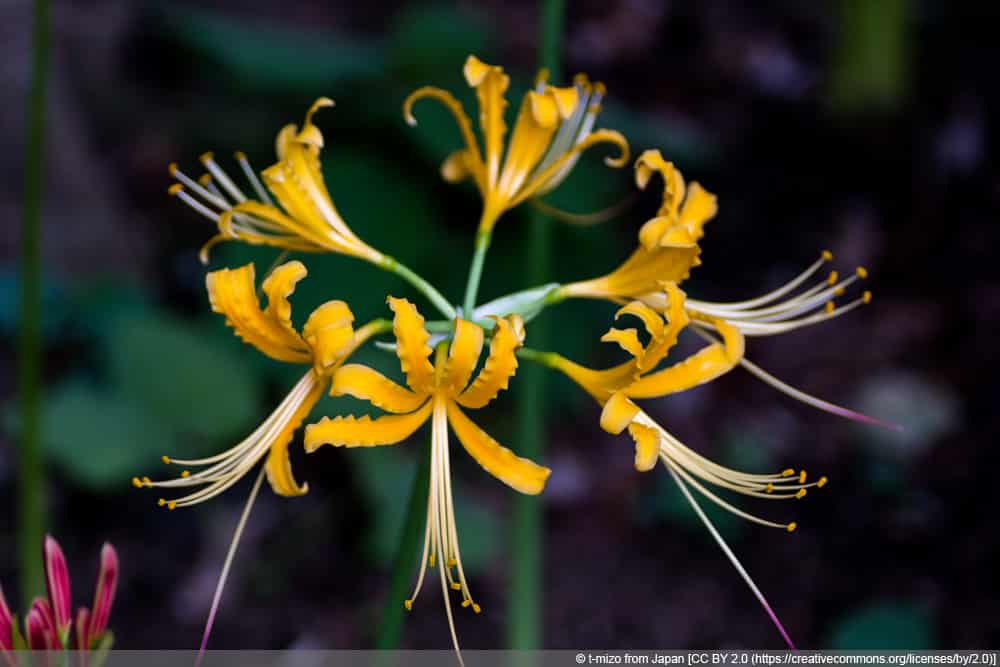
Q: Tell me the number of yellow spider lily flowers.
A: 6